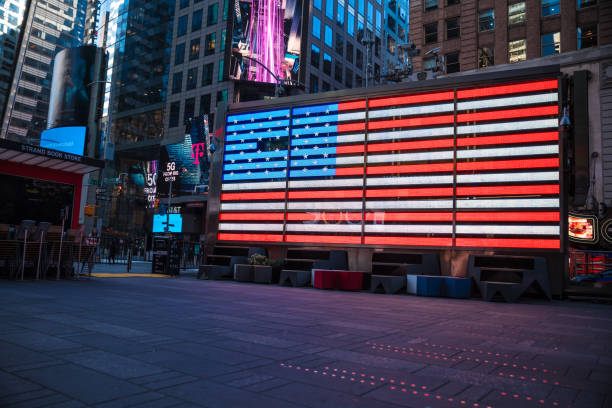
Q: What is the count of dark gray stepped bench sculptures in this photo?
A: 4